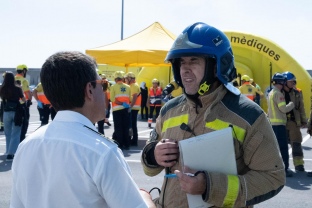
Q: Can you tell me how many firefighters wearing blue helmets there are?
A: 3